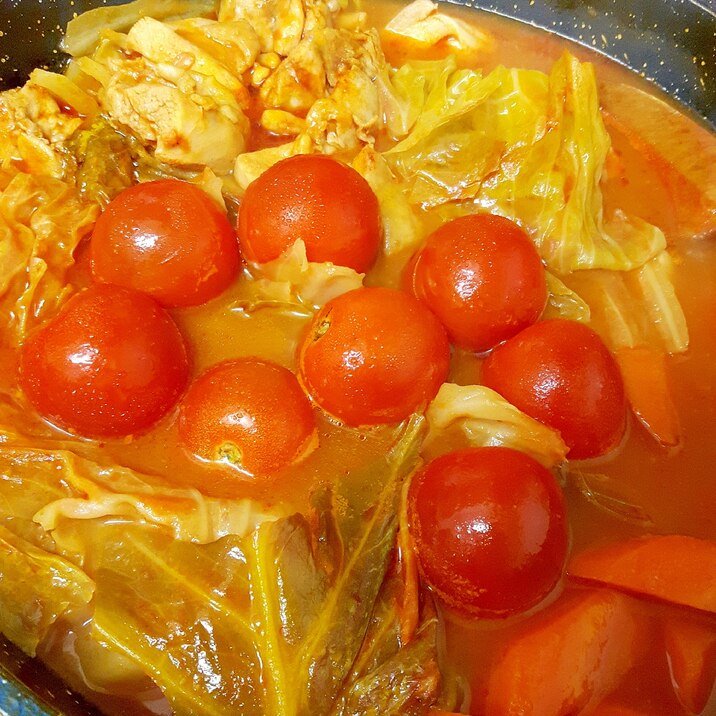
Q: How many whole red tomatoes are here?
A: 8